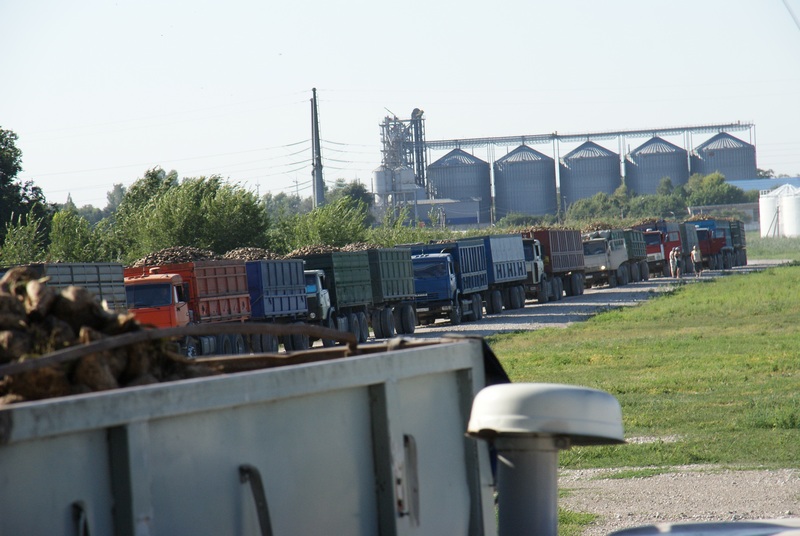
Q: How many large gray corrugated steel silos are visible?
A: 5